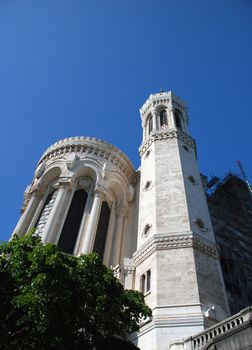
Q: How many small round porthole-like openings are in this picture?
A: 6